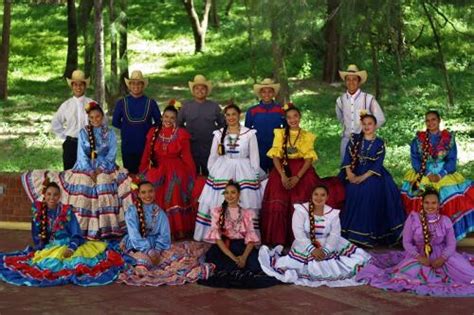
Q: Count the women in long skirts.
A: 11